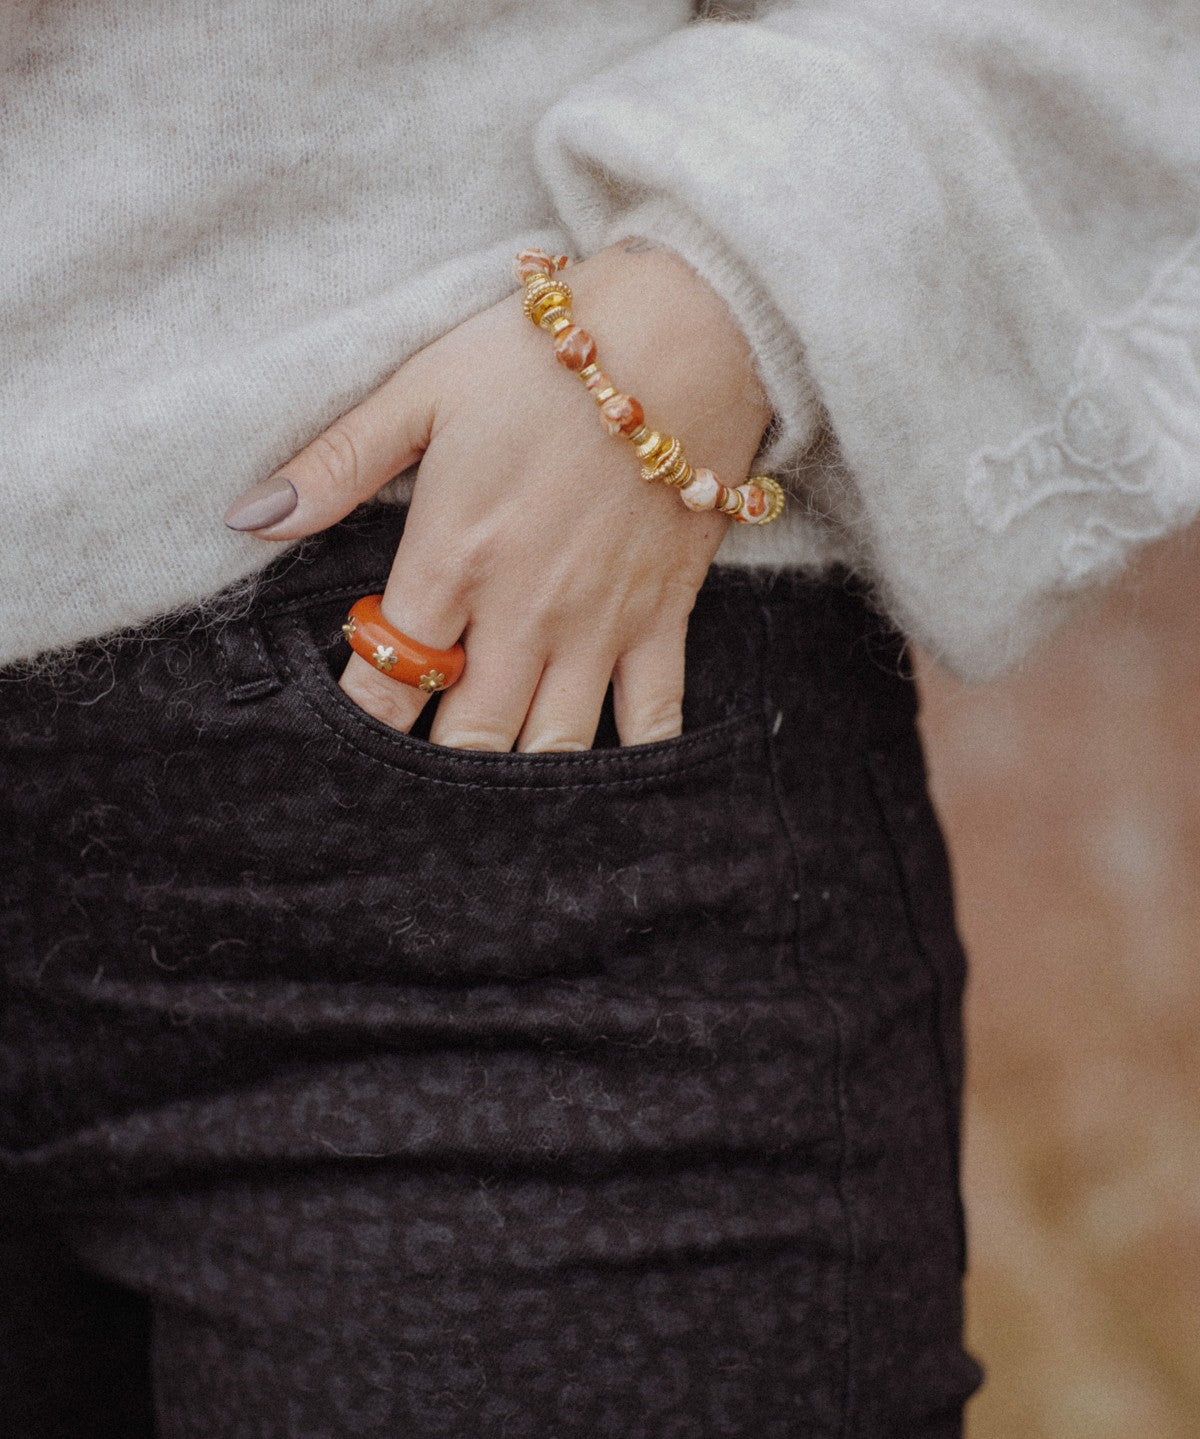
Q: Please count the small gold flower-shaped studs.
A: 3